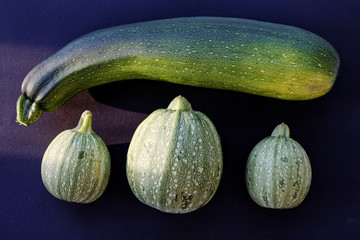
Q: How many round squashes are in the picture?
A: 3